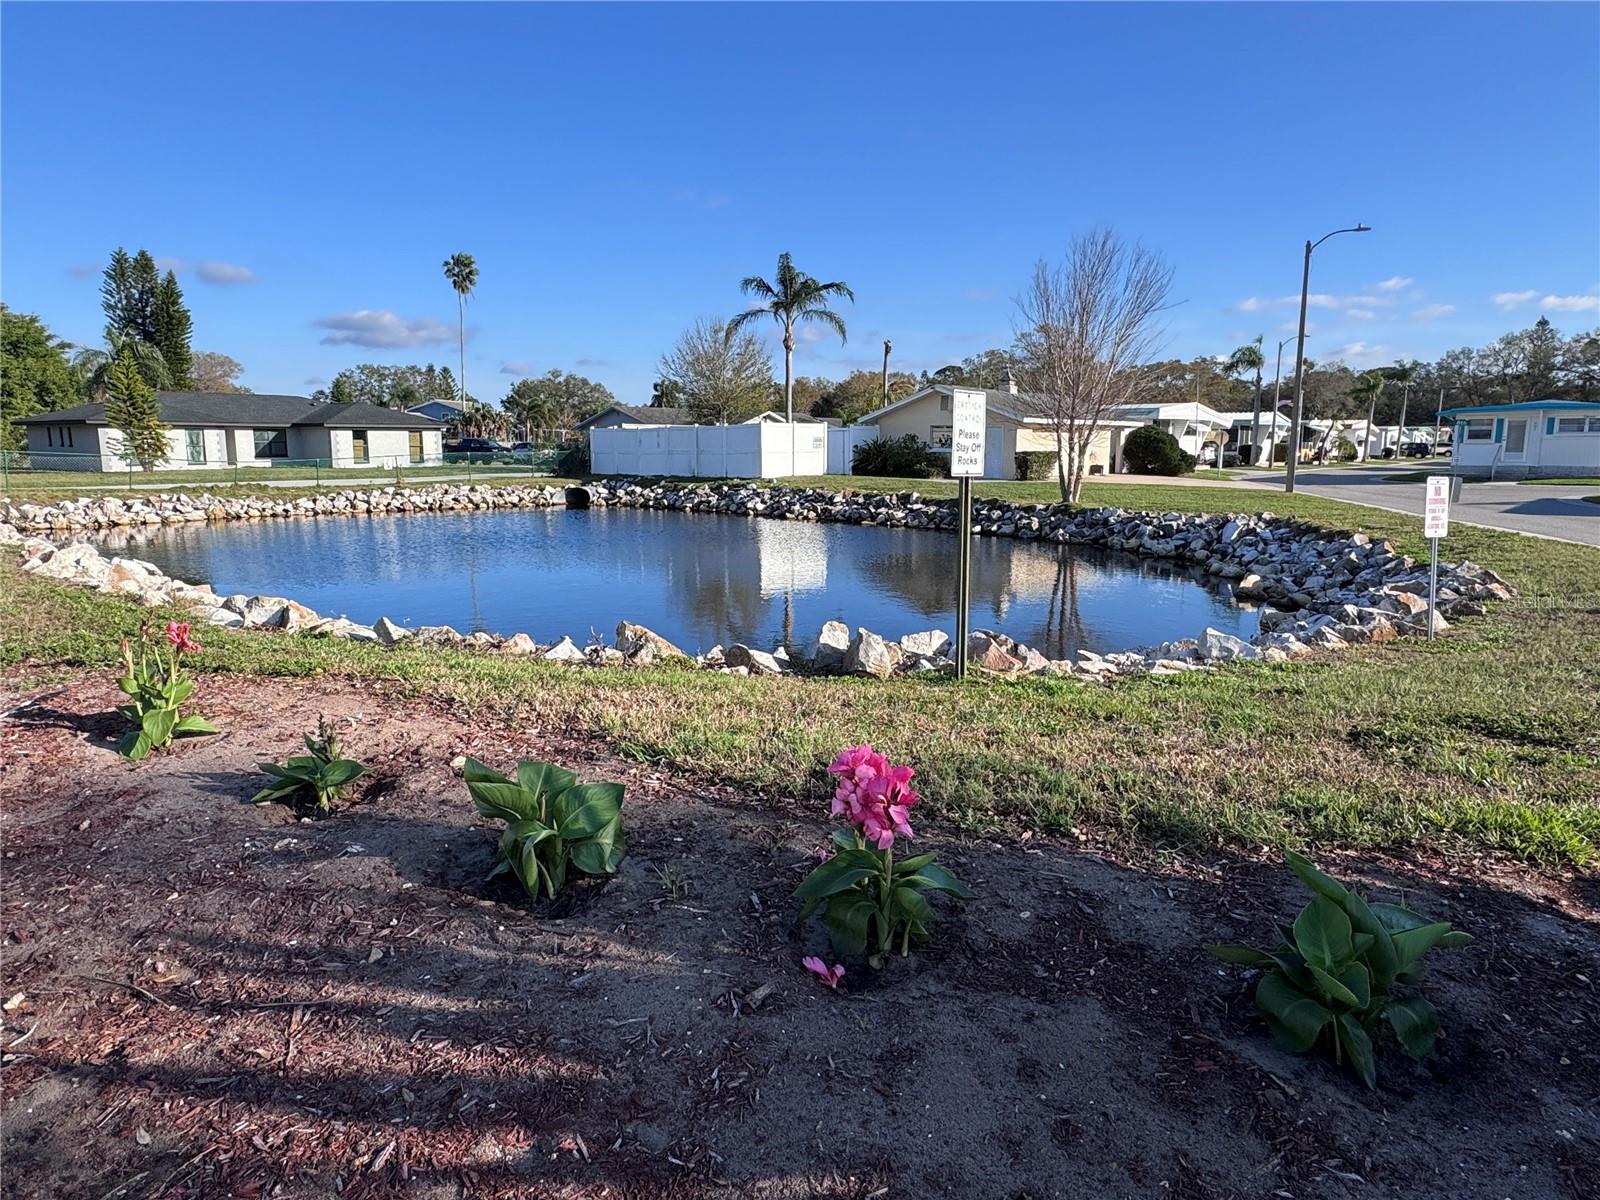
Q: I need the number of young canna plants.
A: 5